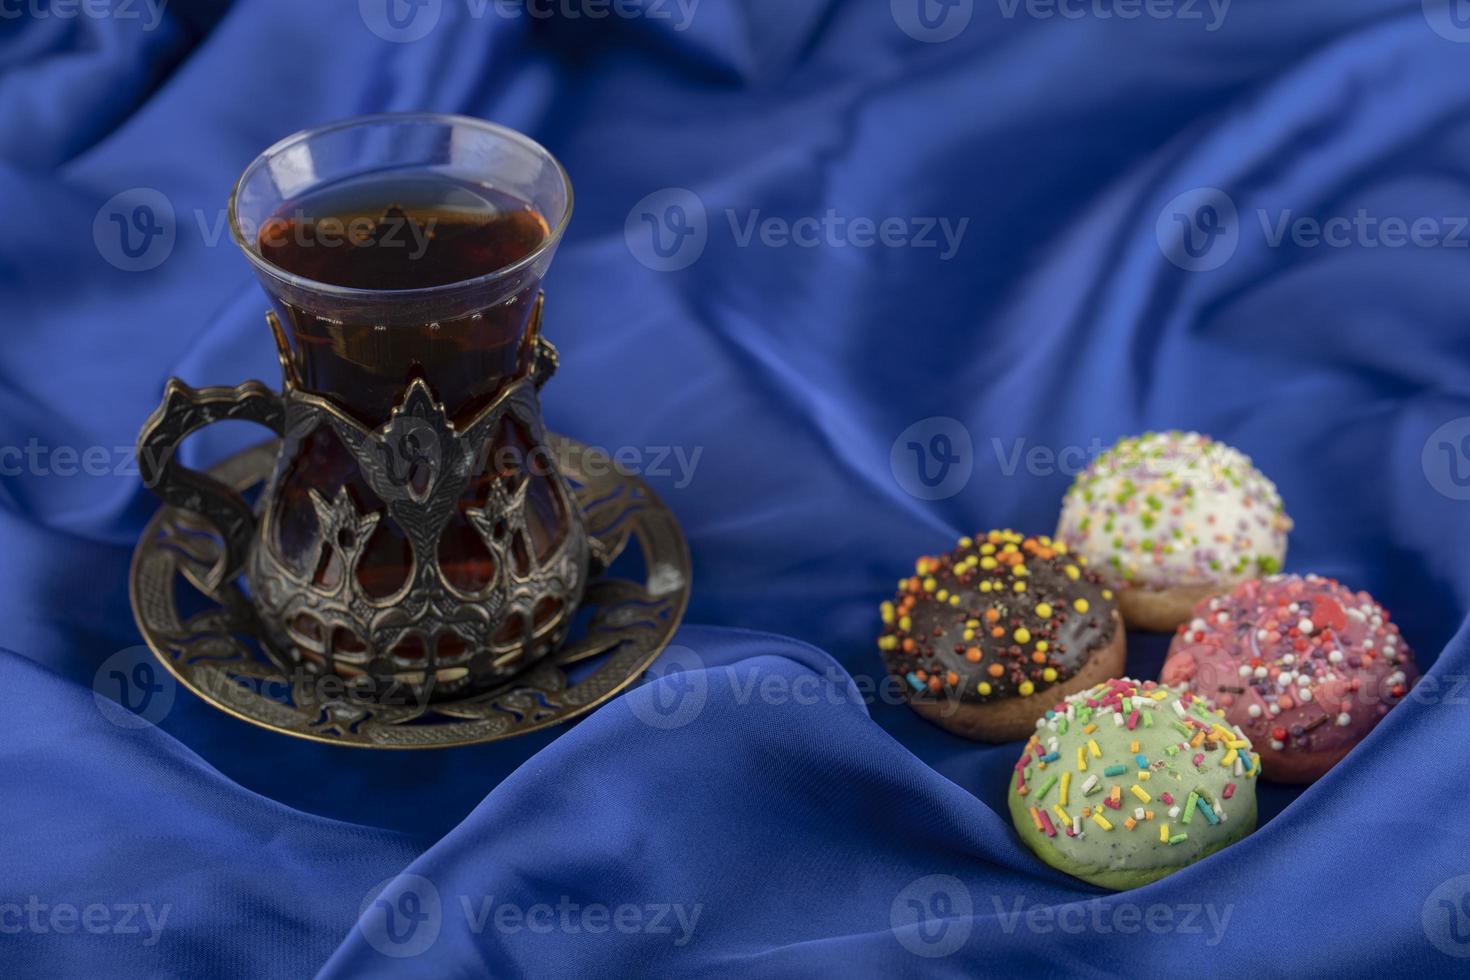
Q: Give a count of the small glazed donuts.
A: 4